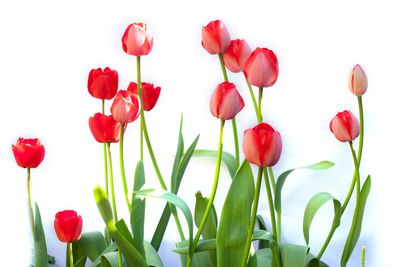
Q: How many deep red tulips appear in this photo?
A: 5